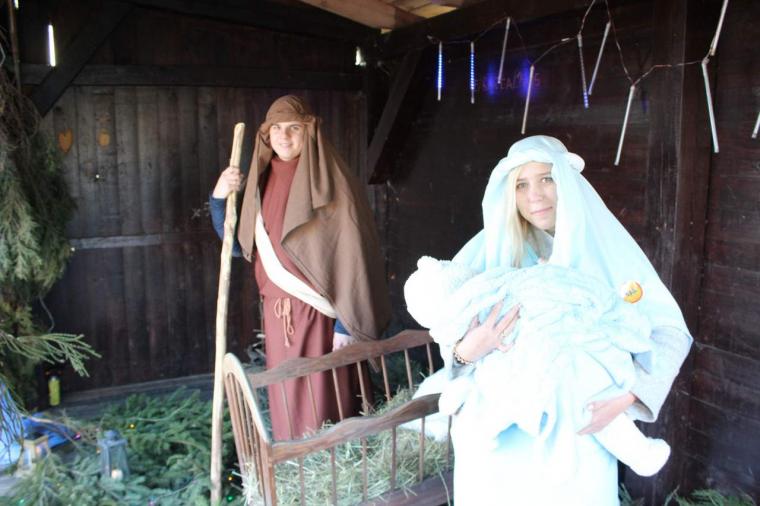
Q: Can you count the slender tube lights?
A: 10